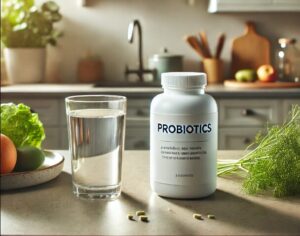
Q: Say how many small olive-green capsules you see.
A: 5